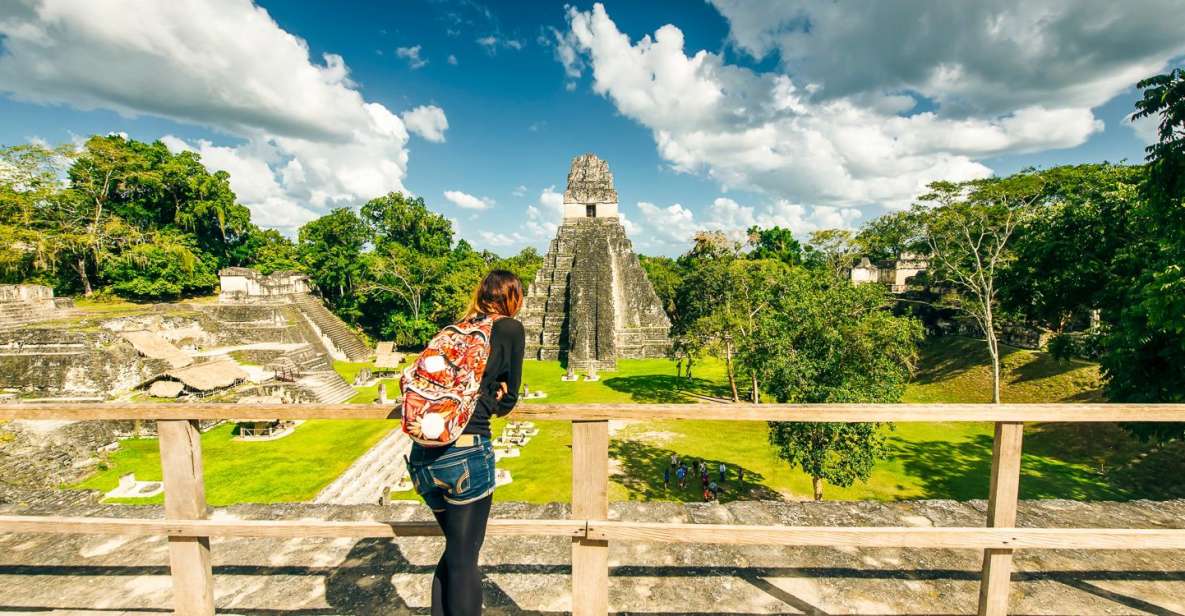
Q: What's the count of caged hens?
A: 0